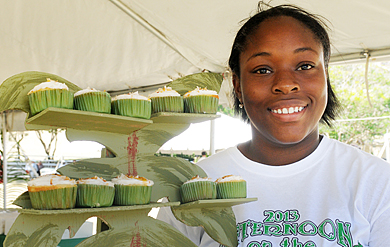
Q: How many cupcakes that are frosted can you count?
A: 10